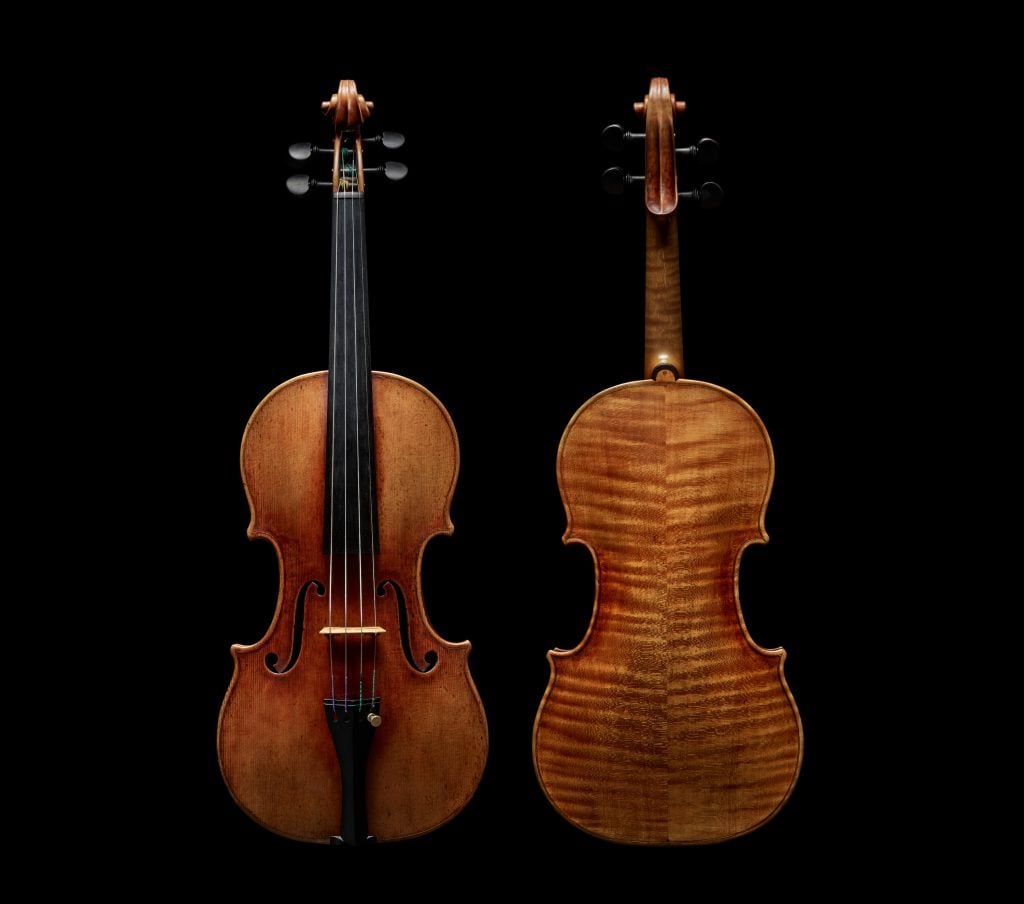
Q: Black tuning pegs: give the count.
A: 8